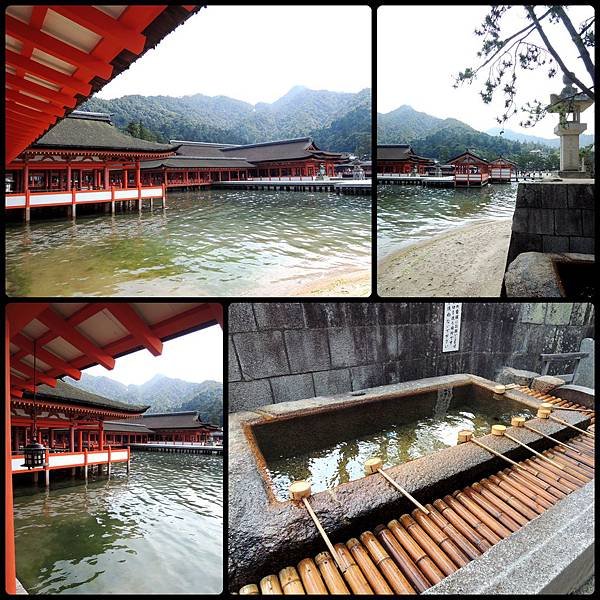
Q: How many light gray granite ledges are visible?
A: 1